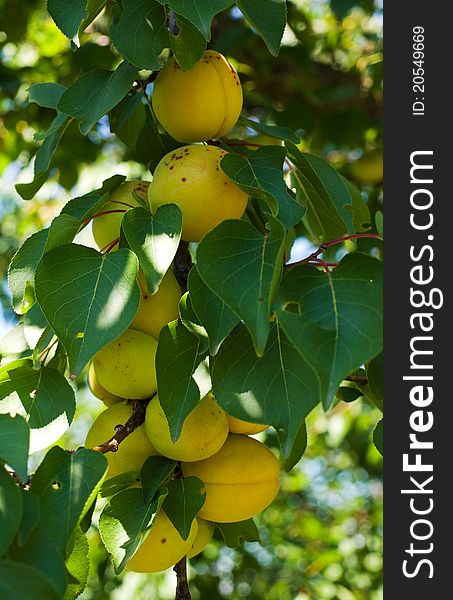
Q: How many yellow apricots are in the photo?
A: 12